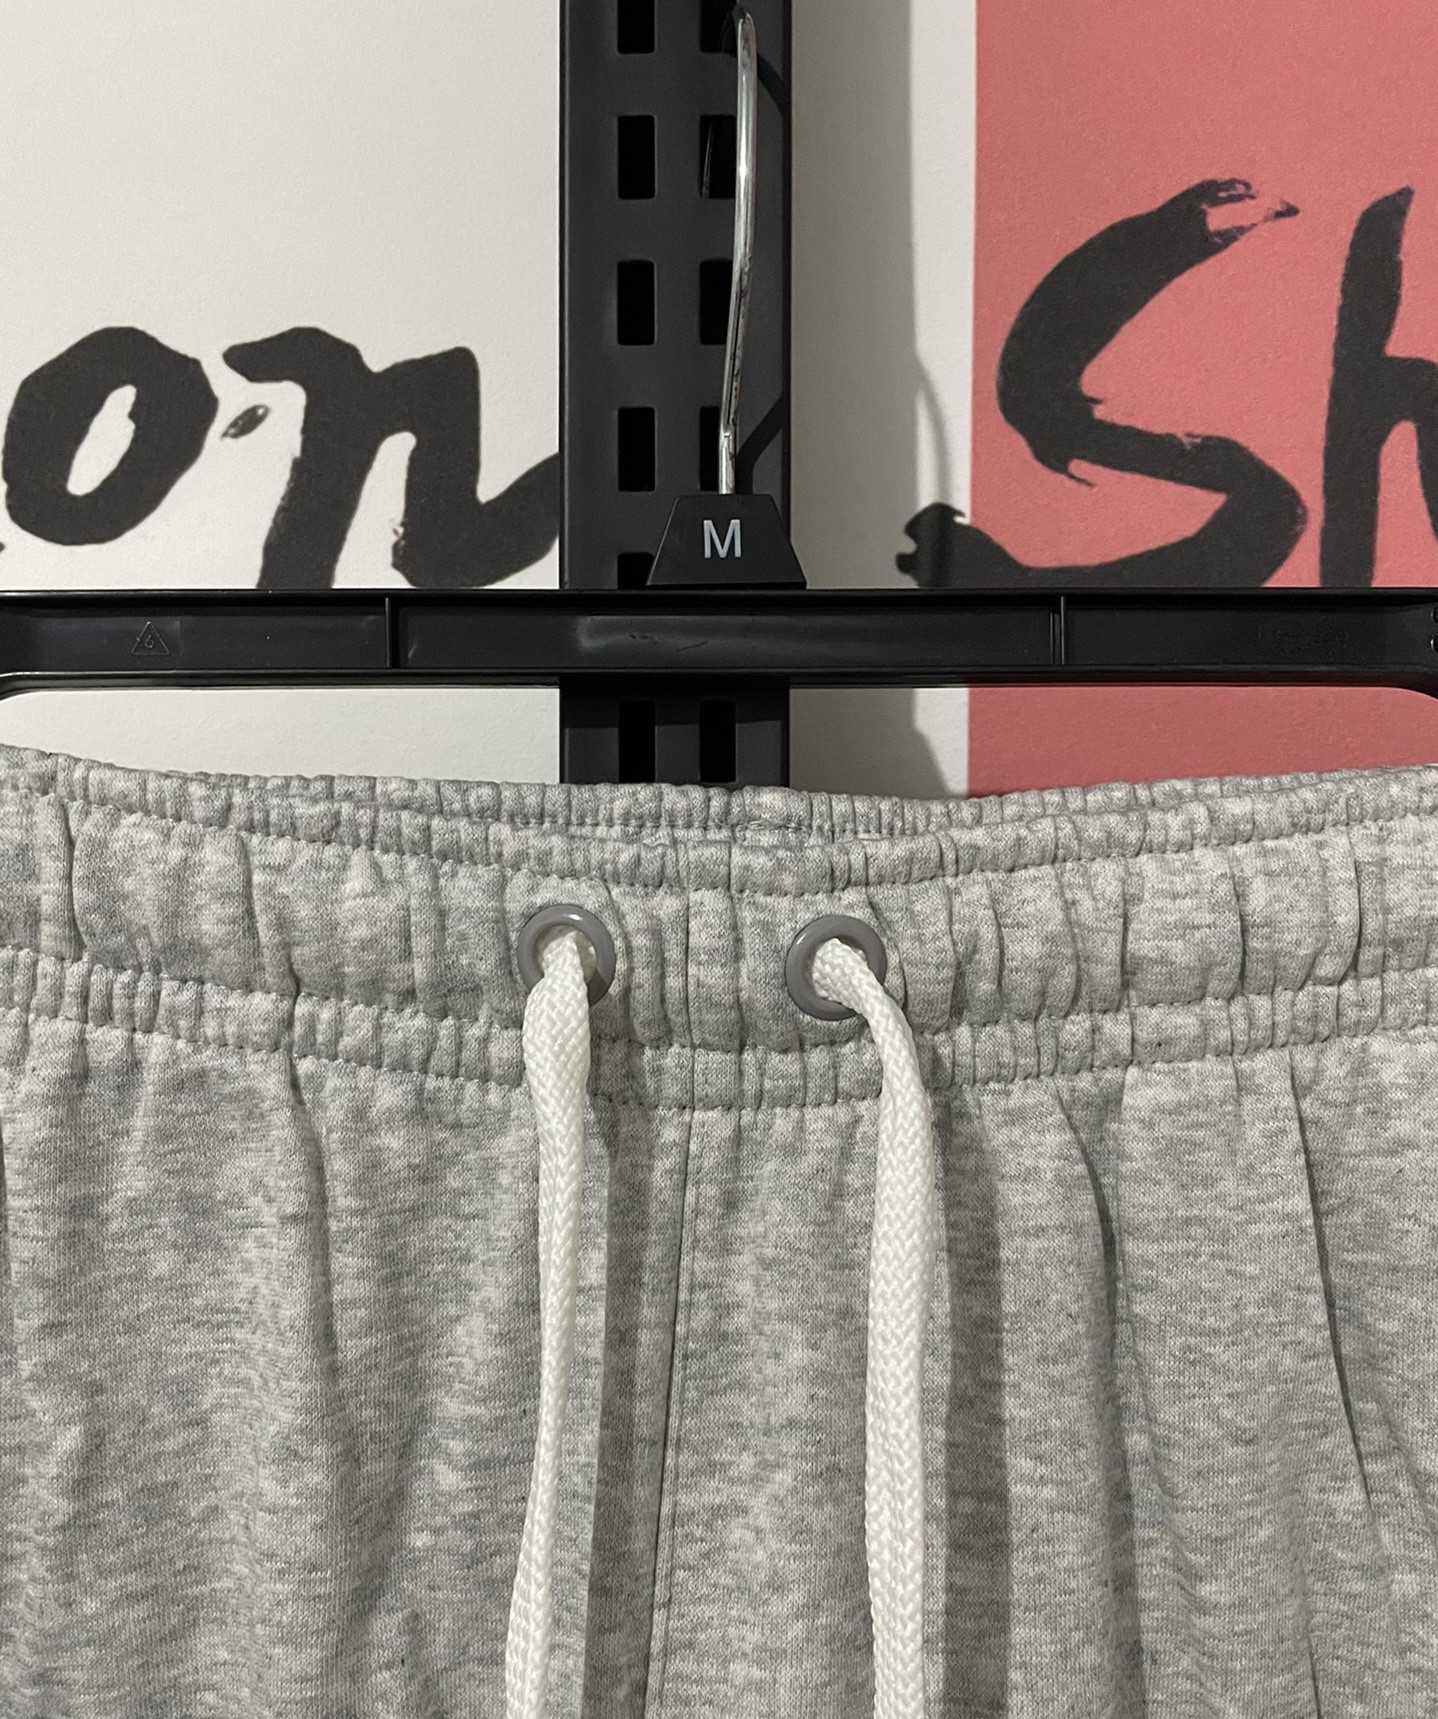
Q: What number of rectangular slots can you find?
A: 11